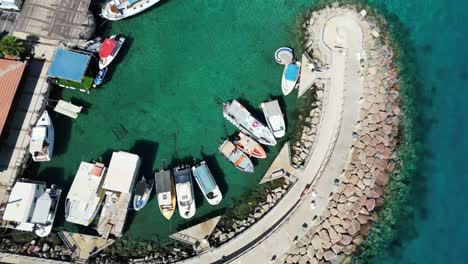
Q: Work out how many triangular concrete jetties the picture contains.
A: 4